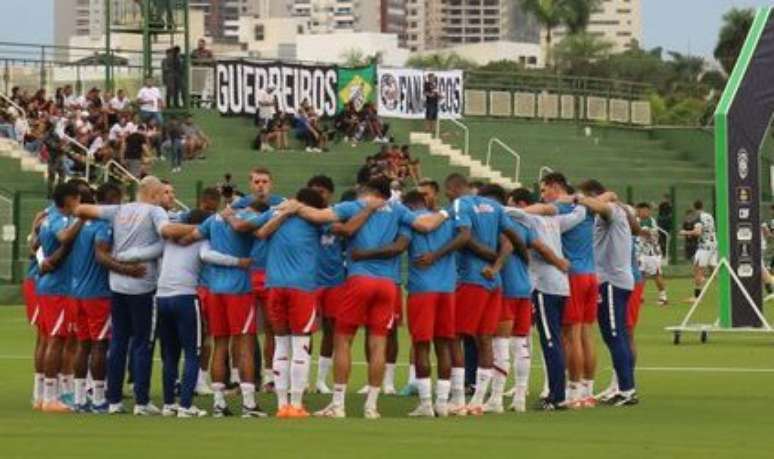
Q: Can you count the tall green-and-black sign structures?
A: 1